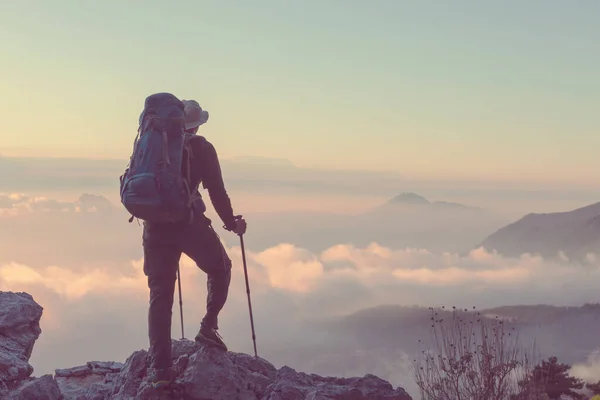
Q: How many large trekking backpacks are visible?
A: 1